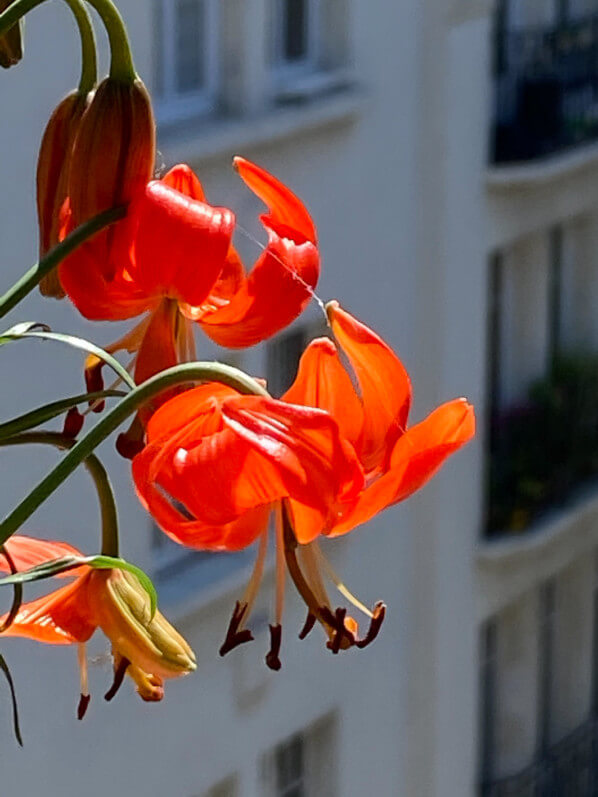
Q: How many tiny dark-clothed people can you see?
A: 0